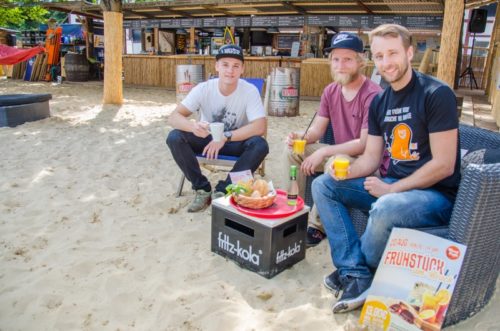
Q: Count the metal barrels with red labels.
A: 2